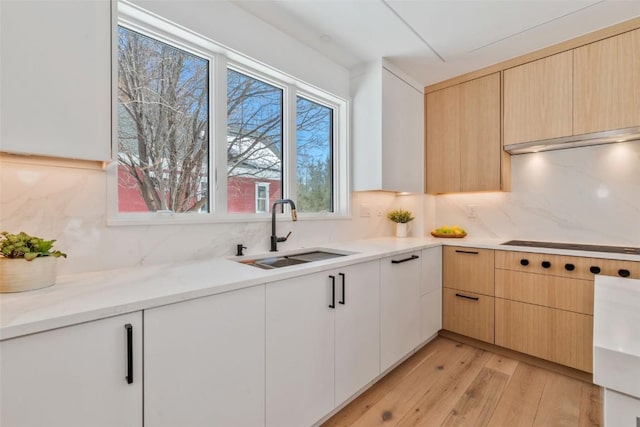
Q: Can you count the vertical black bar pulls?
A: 3